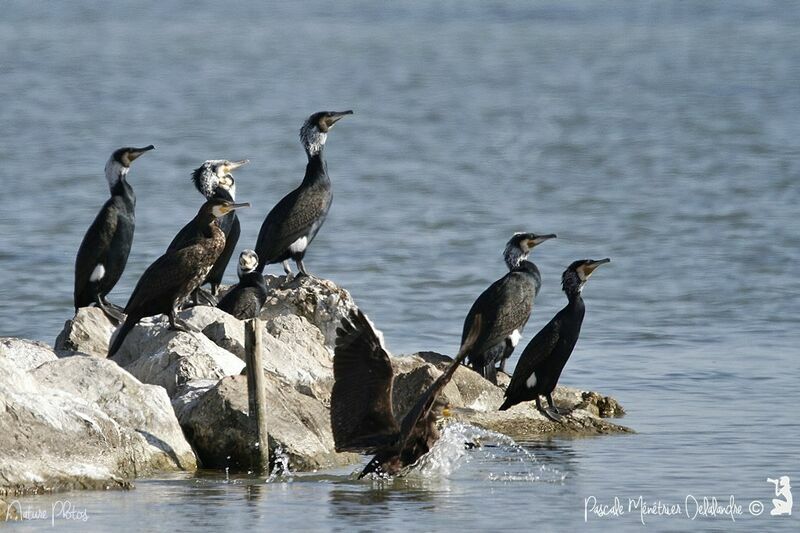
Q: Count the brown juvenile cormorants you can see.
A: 2